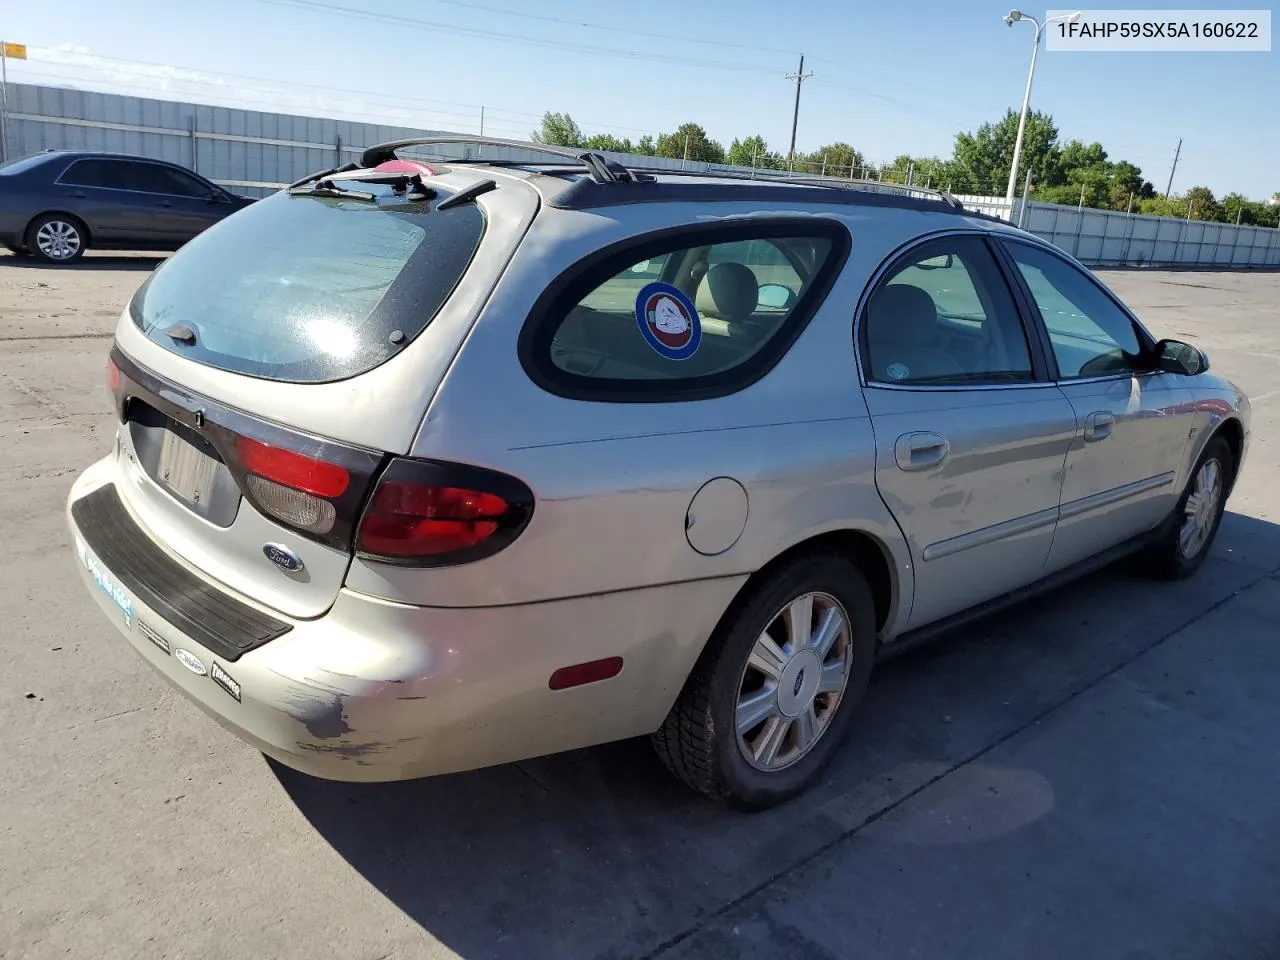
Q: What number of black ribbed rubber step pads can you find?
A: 1